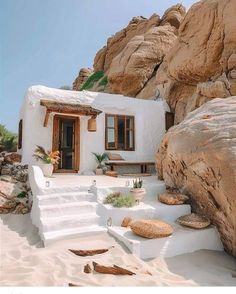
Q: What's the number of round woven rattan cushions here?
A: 3